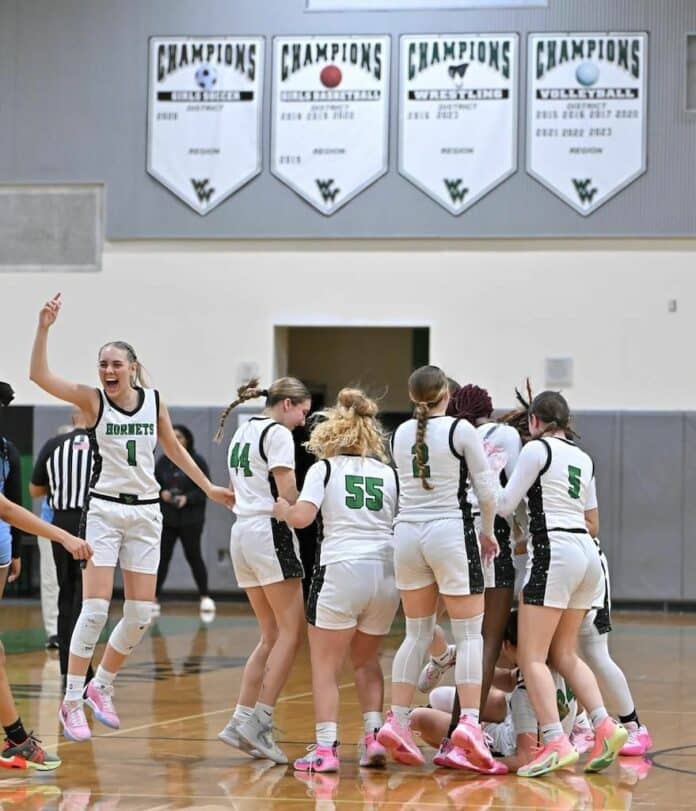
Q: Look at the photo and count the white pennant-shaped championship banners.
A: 4